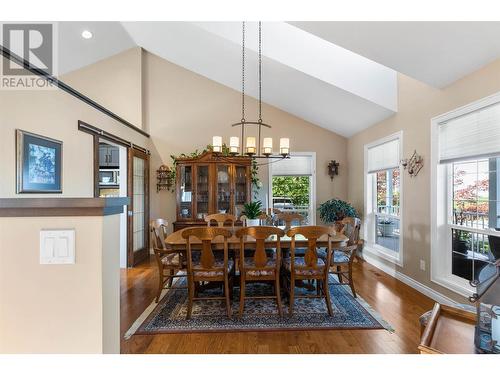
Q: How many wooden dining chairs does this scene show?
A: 8